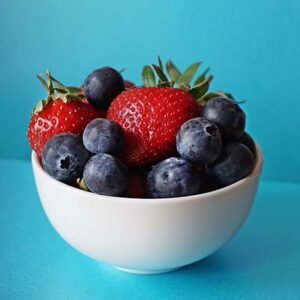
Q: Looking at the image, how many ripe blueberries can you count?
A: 9